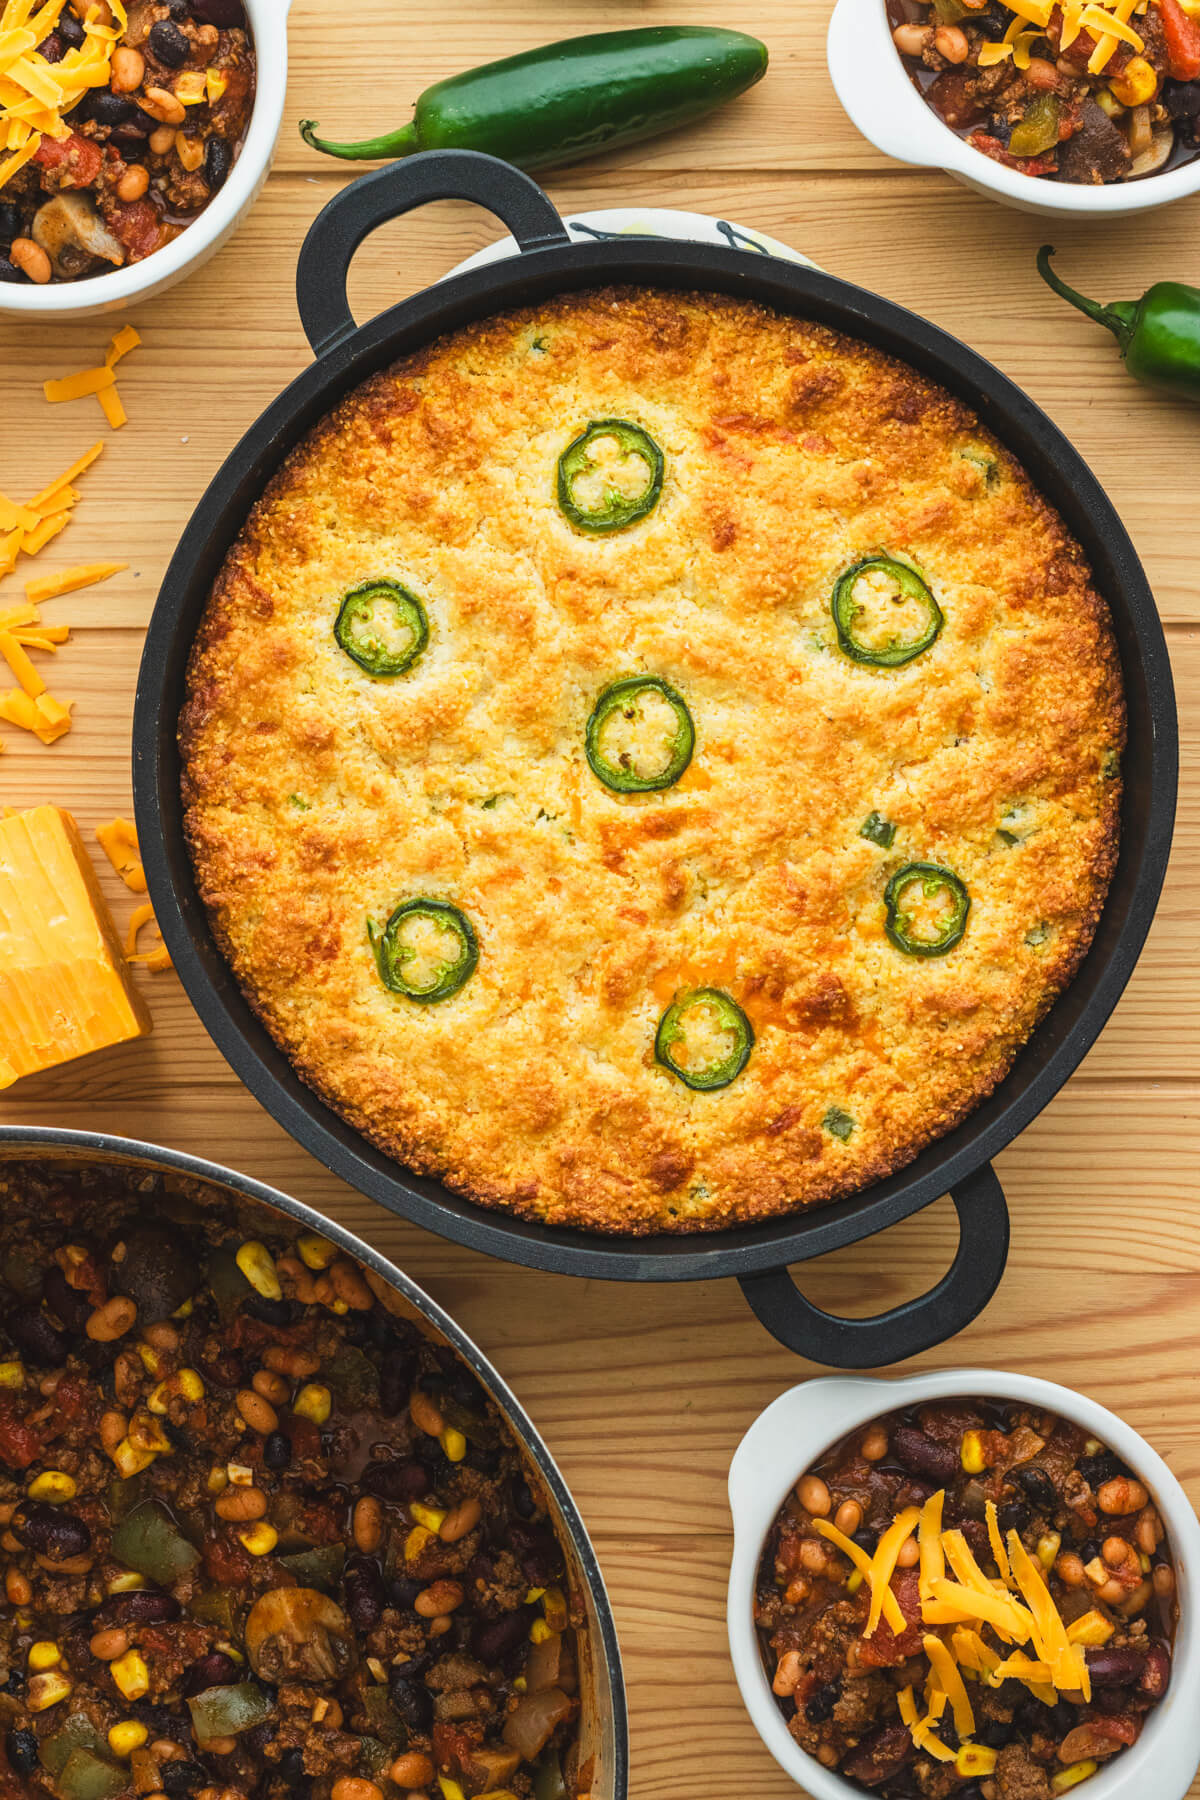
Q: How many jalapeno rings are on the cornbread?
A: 7